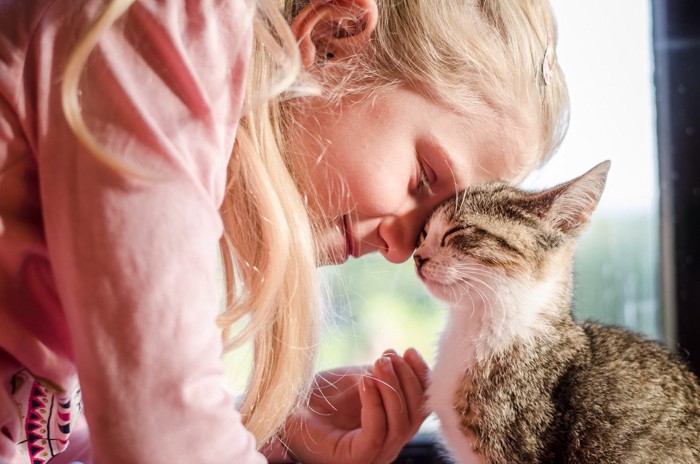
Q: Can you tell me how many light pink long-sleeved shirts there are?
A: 1